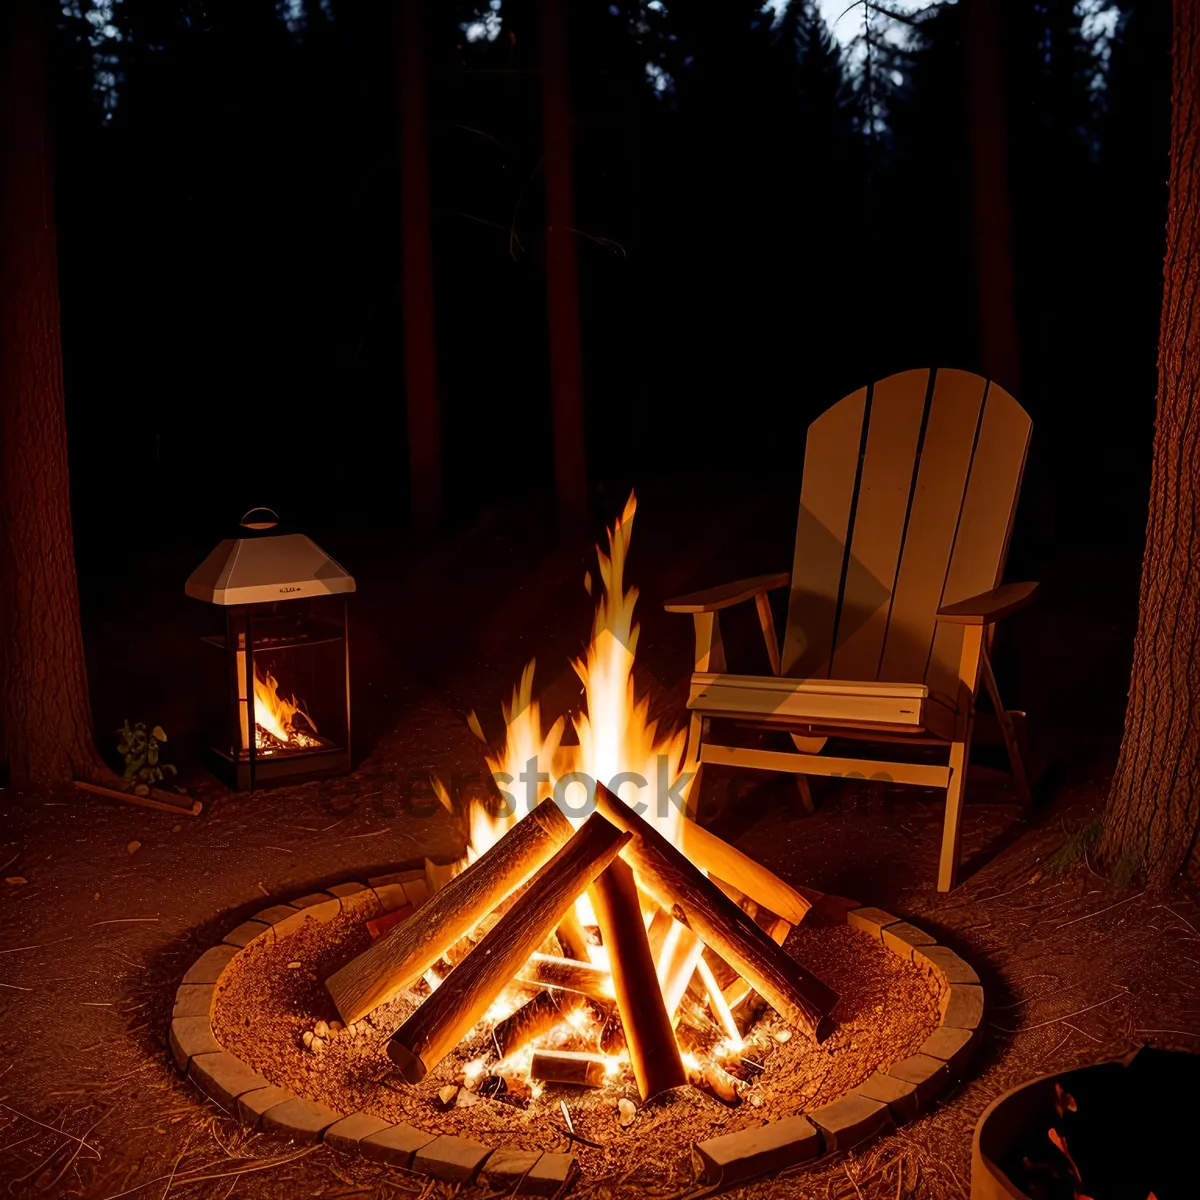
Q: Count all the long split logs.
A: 5